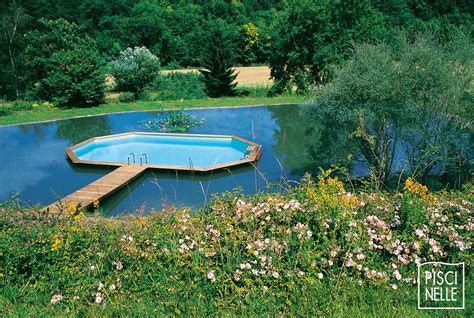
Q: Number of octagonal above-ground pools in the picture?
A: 1